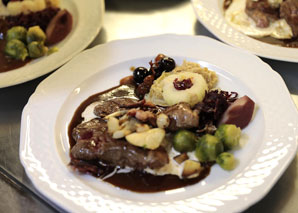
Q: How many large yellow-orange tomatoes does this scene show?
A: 0